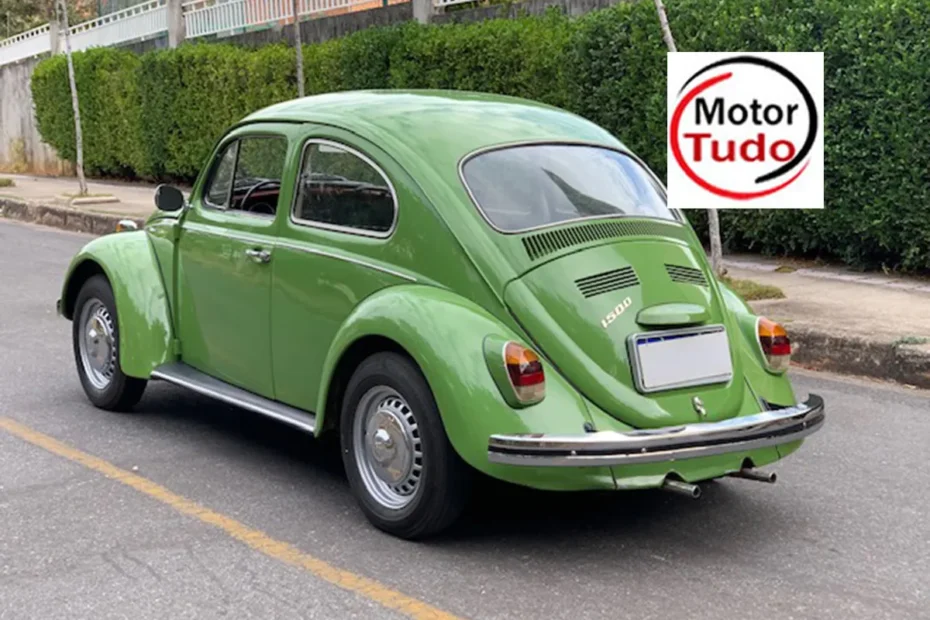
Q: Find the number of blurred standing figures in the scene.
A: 0